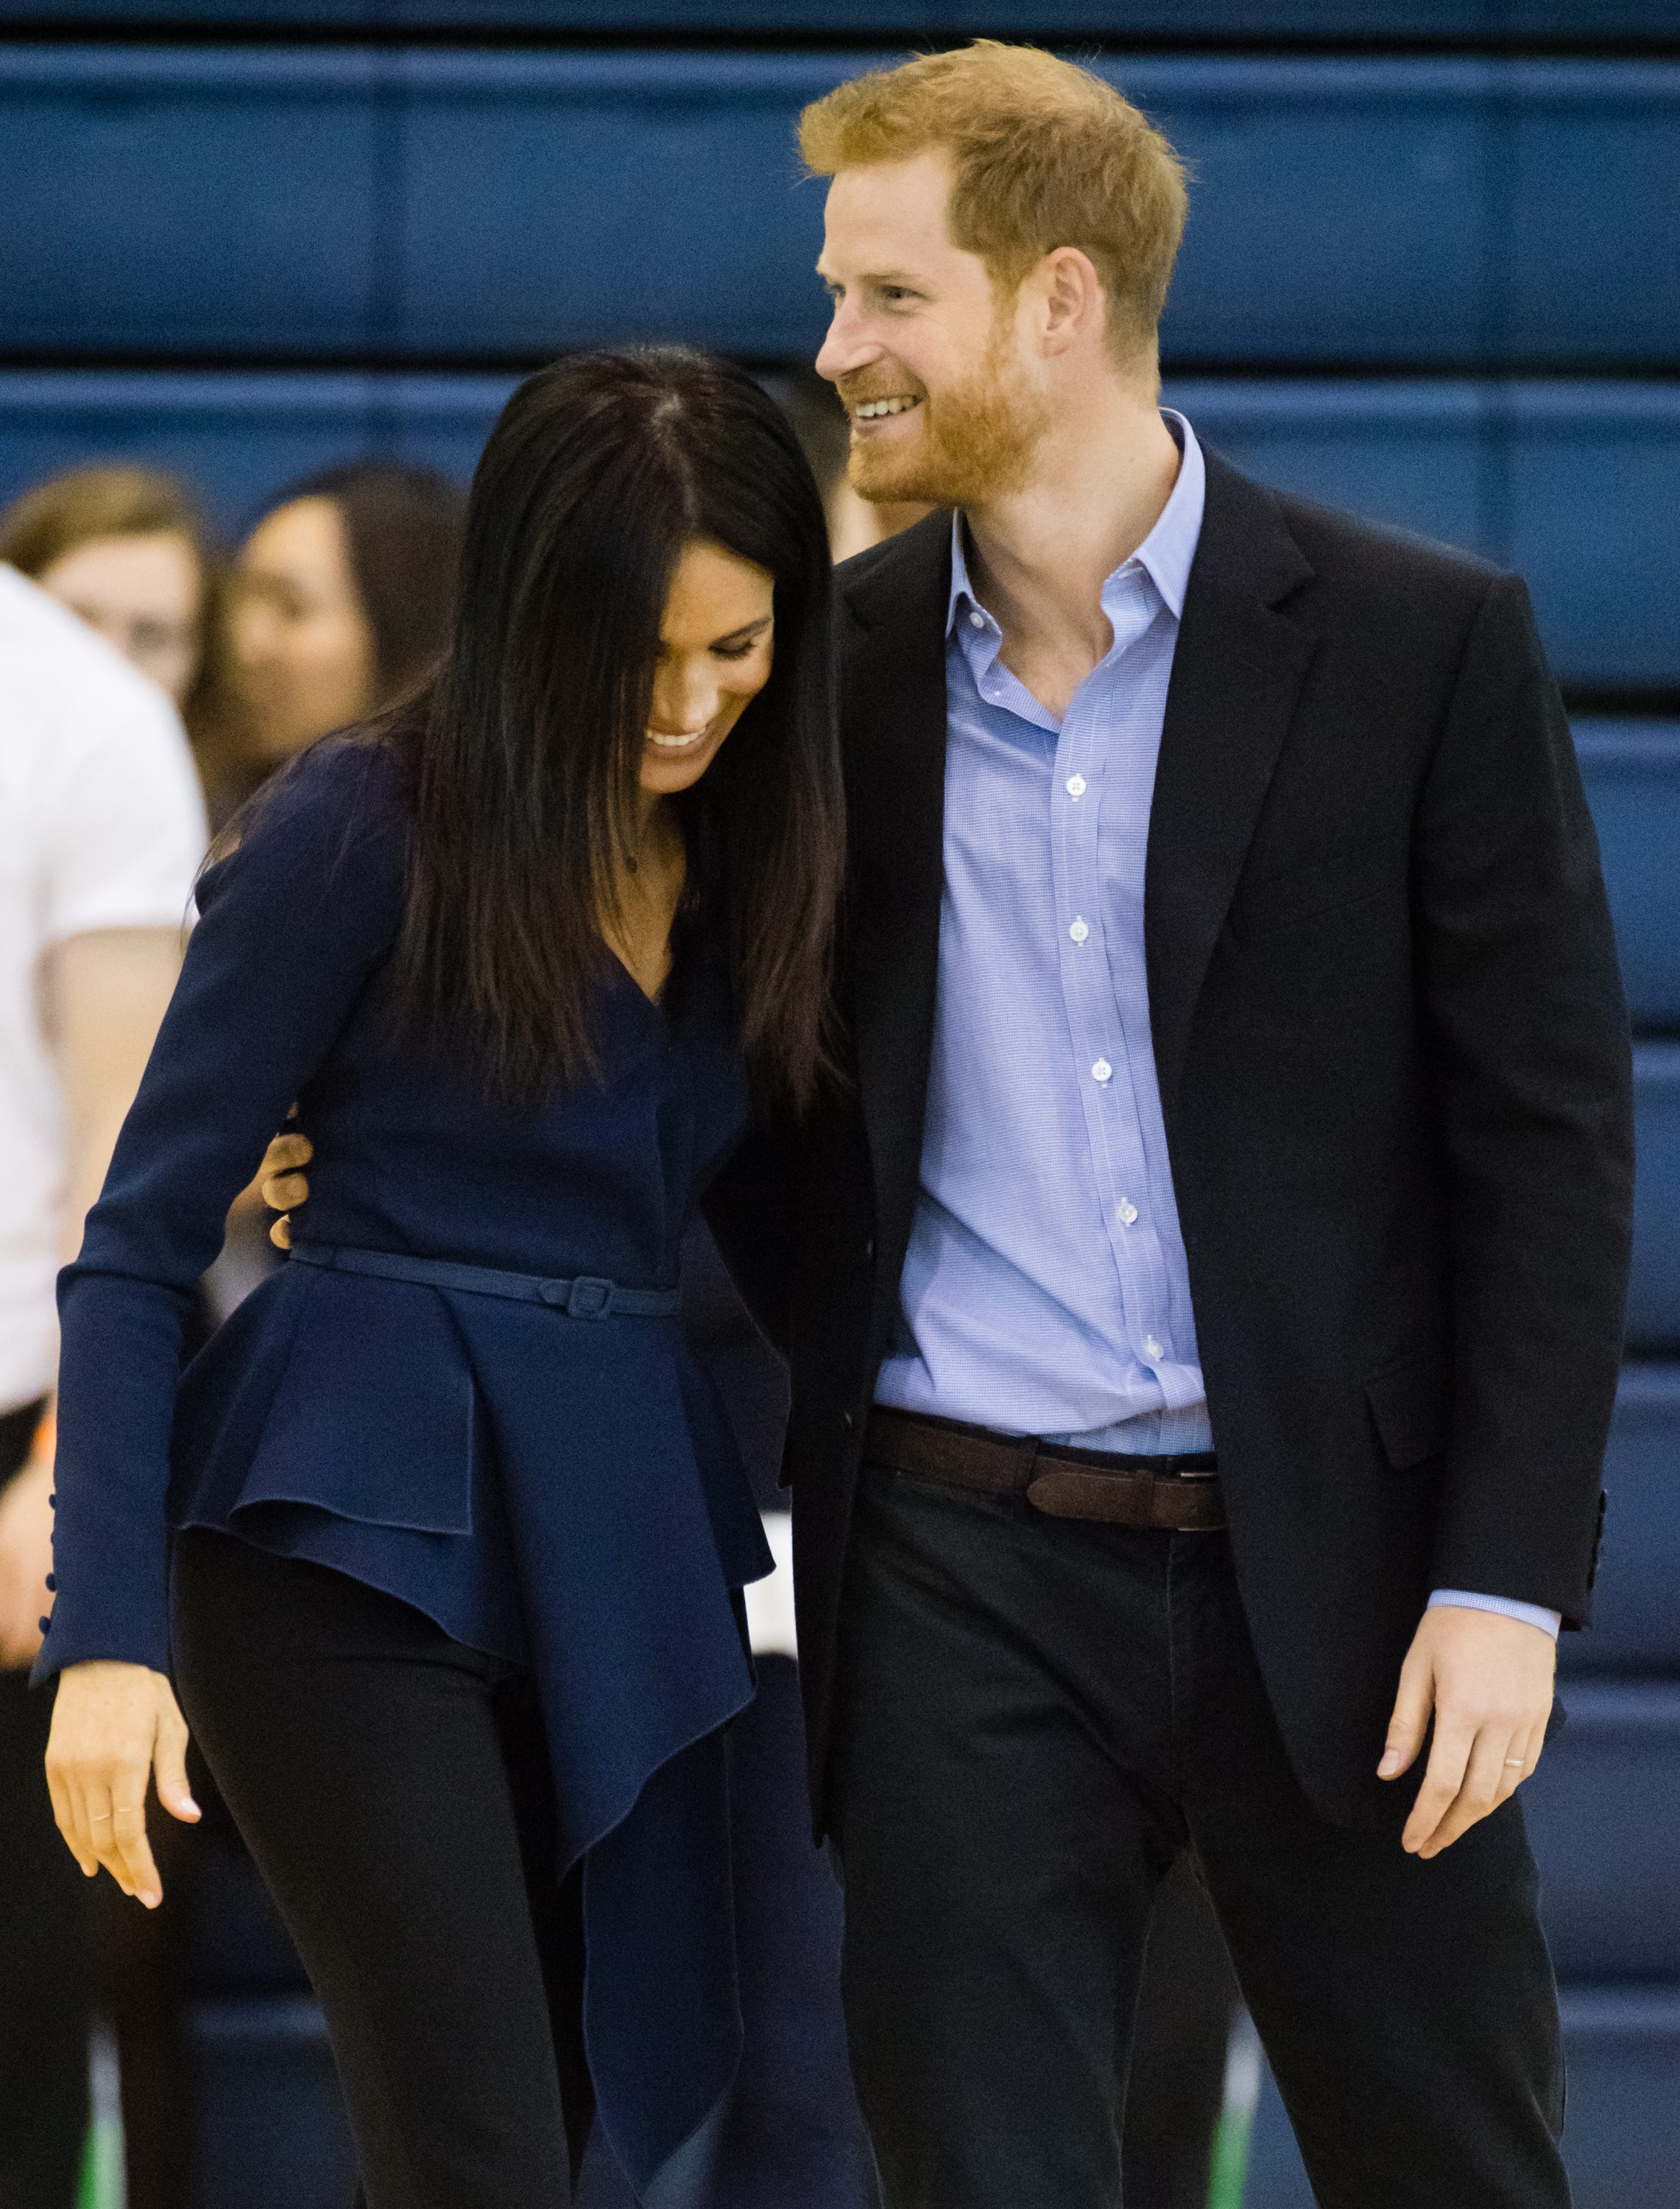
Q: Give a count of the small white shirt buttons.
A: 6